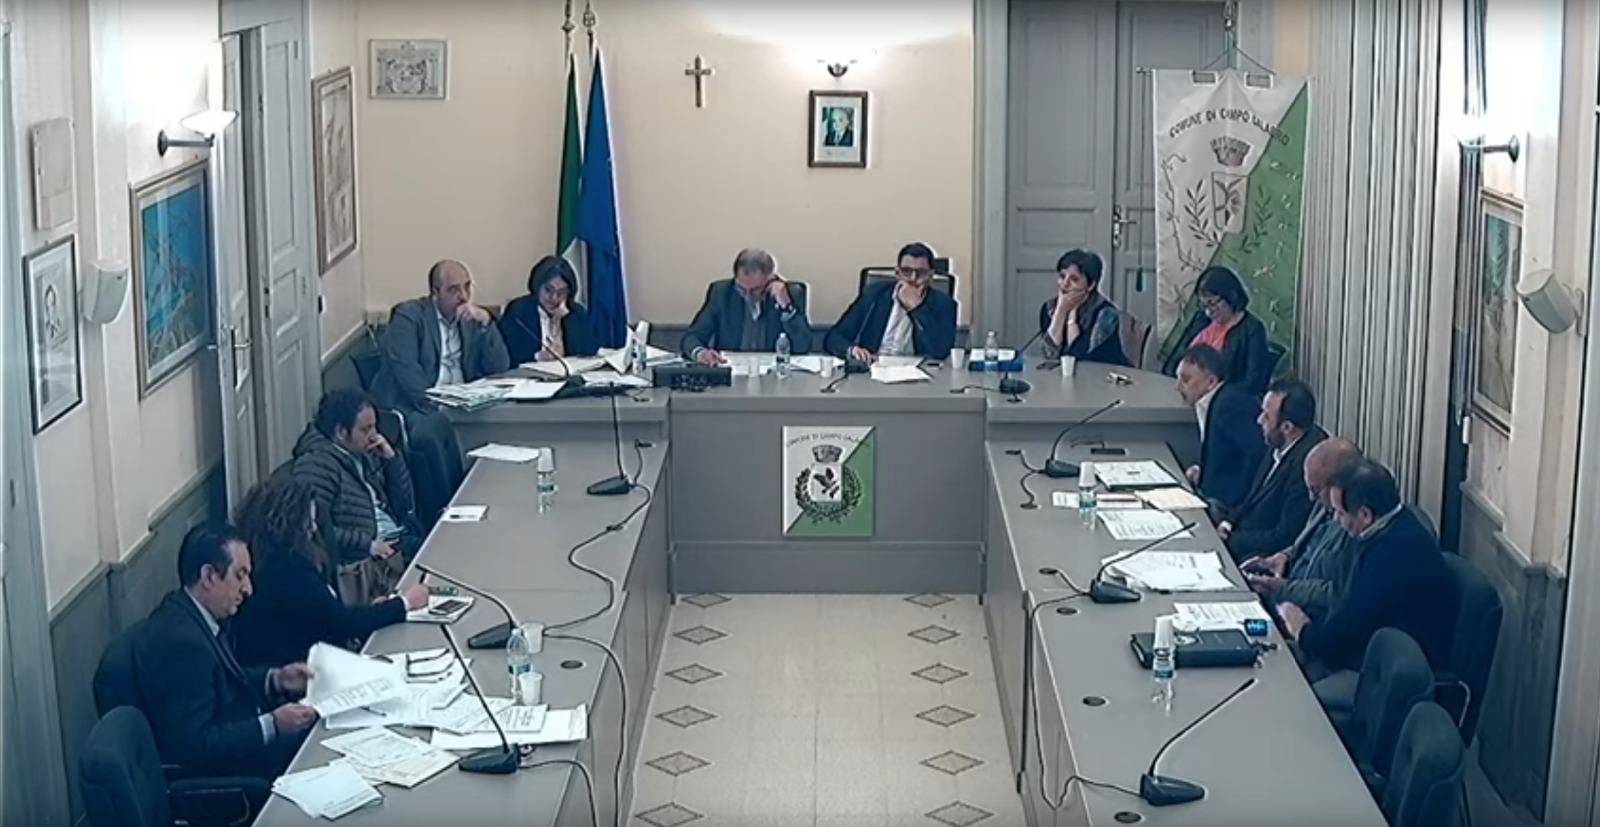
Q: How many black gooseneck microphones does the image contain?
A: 9